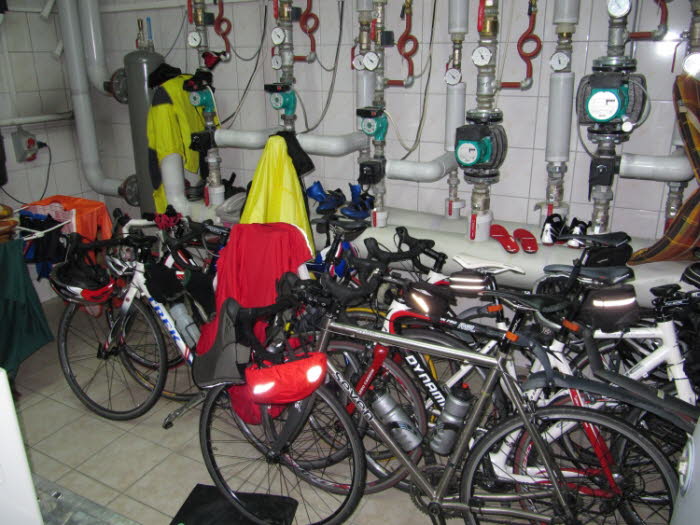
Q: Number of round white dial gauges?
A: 10